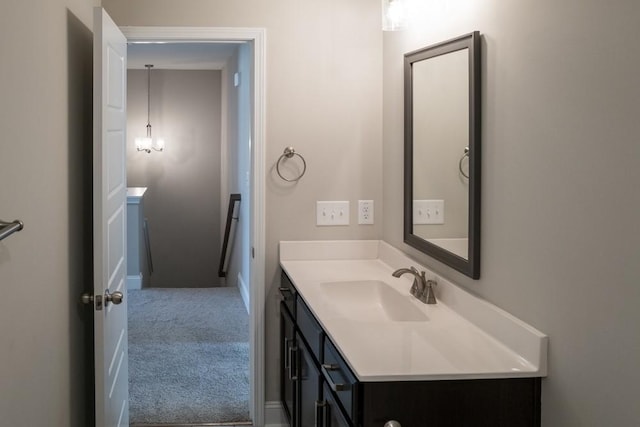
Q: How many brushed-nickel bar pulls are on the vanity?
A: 5